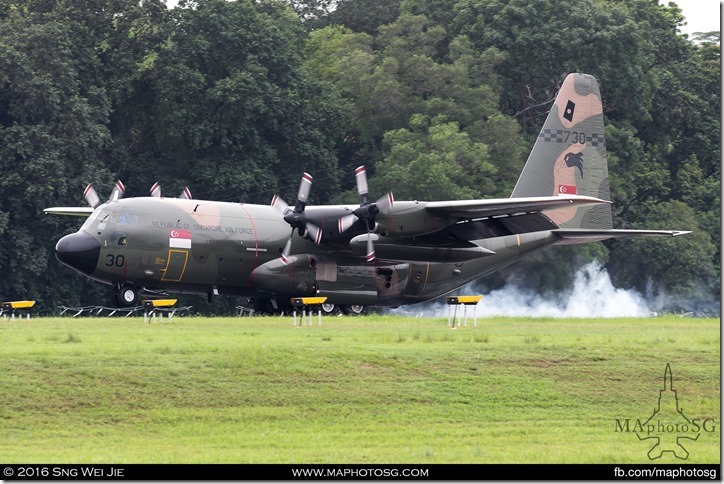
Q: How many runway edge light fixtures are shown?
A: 4